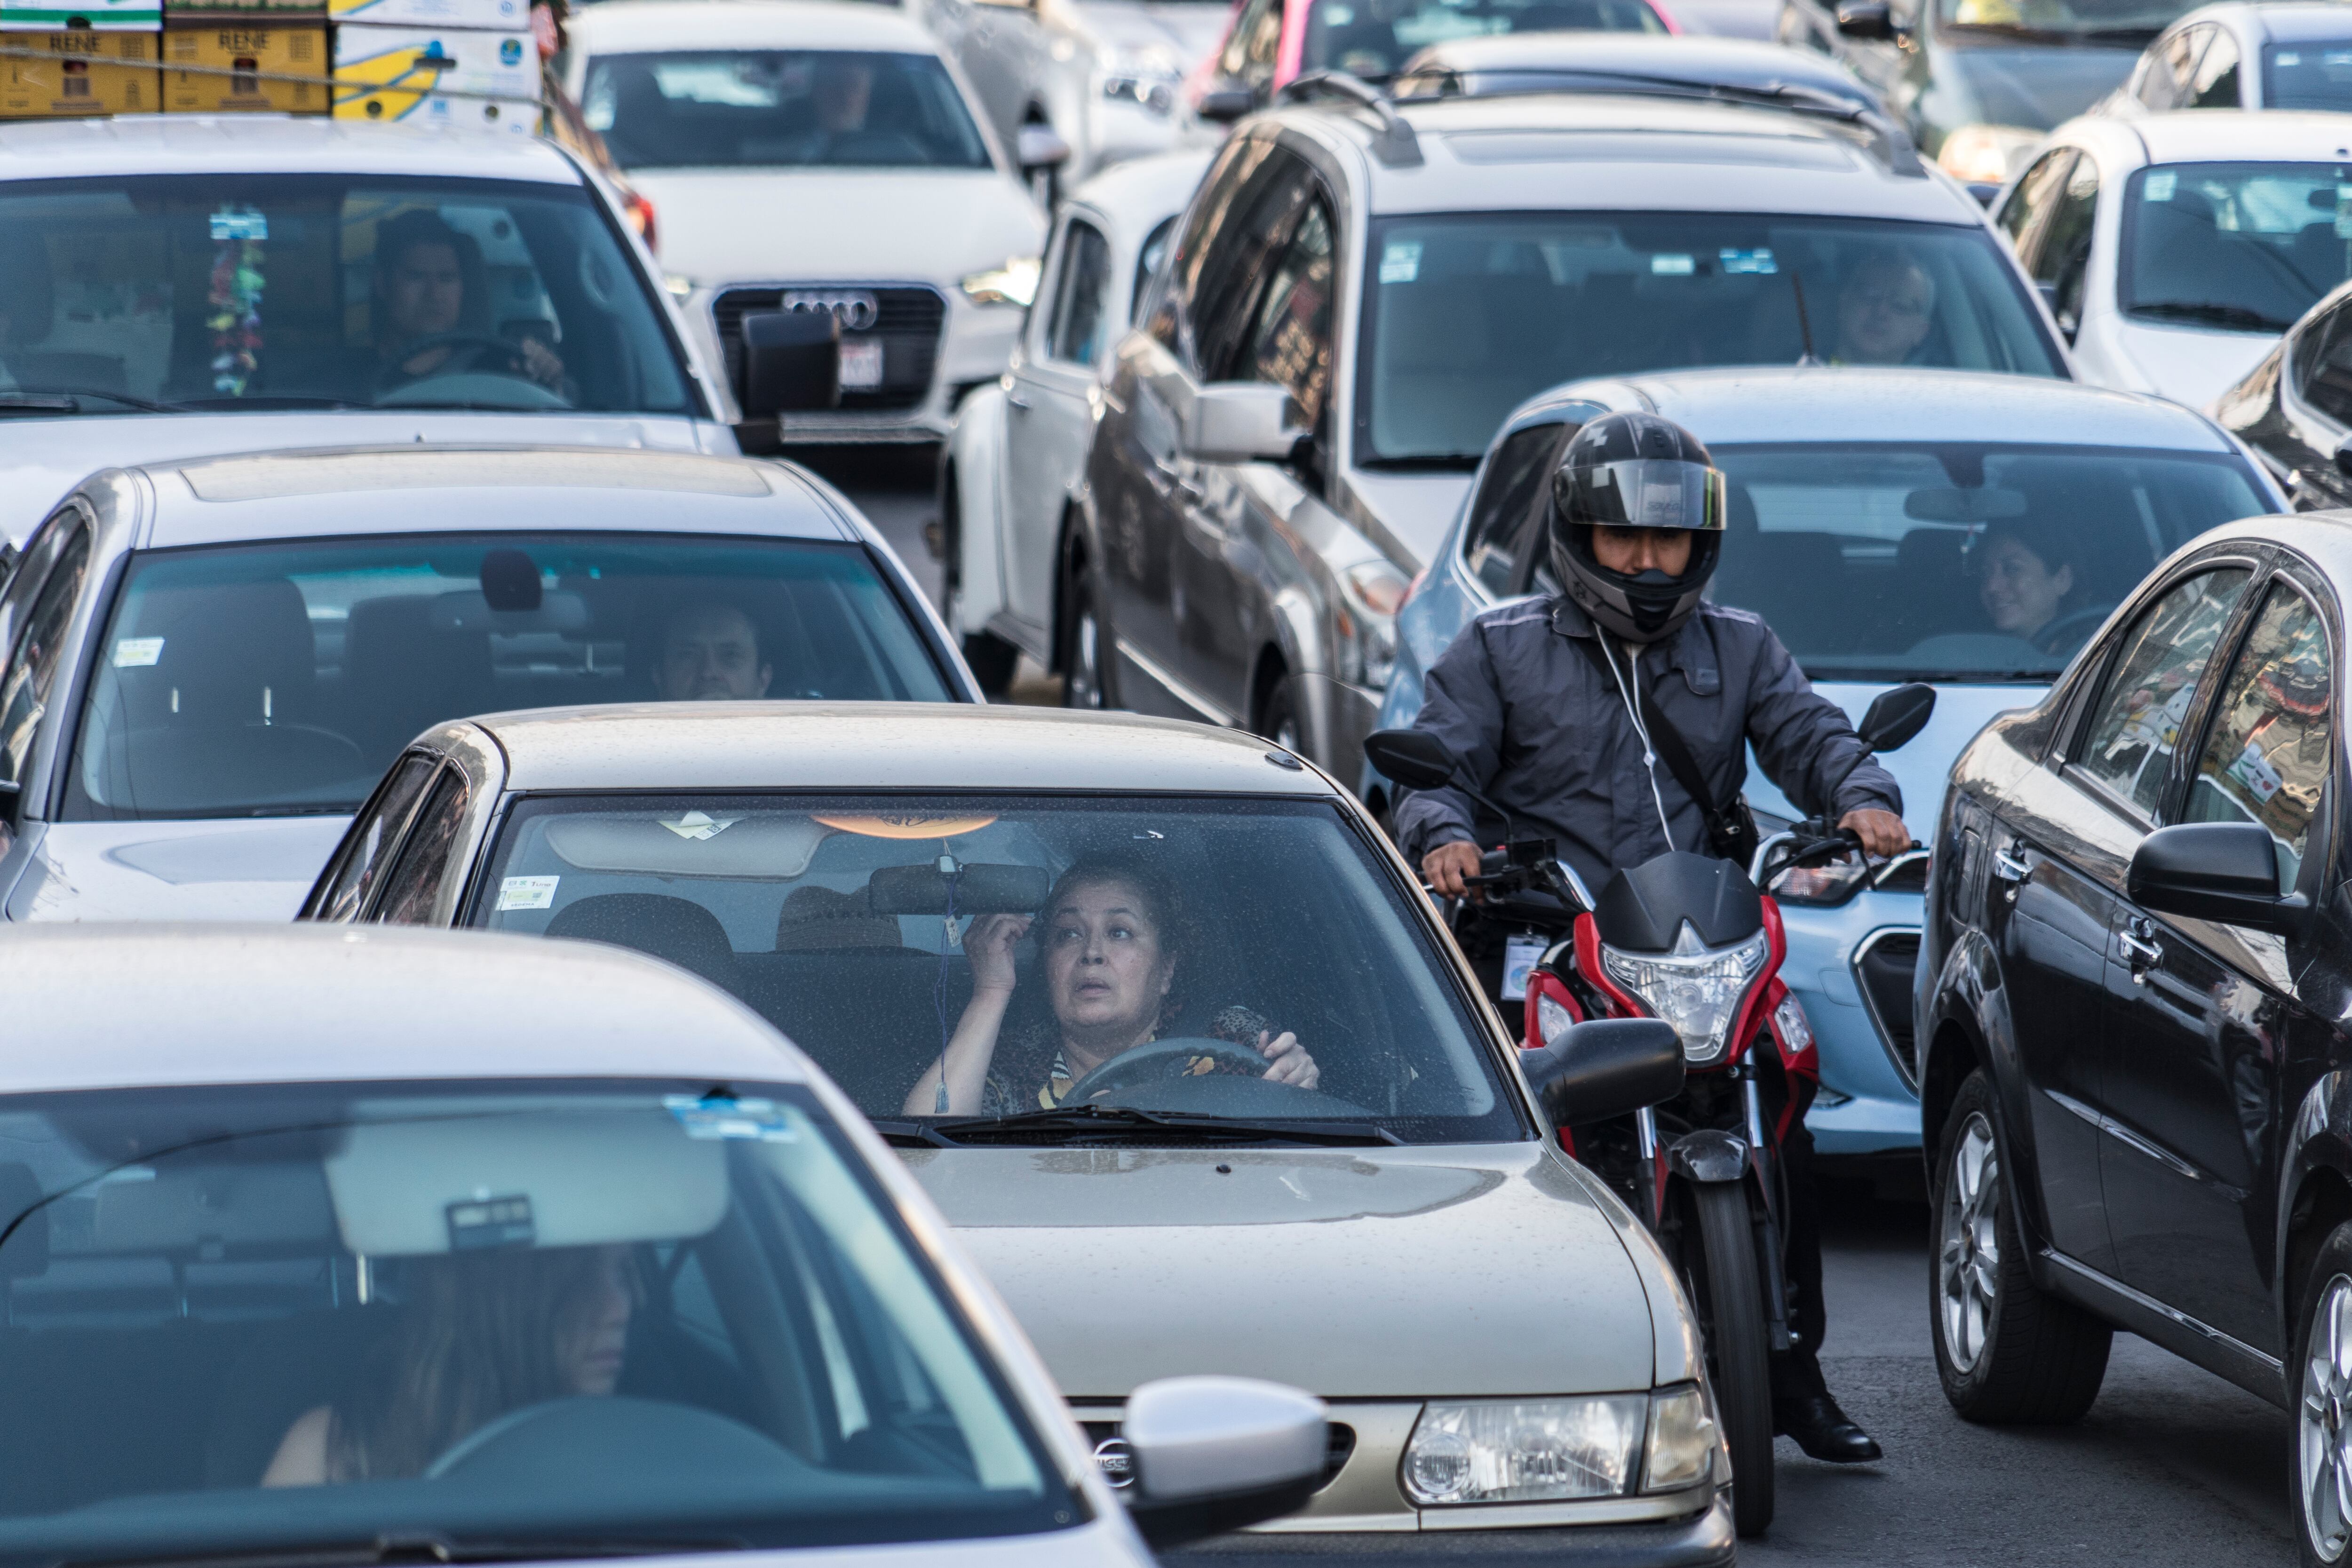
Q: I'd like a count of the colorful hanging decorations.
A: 1